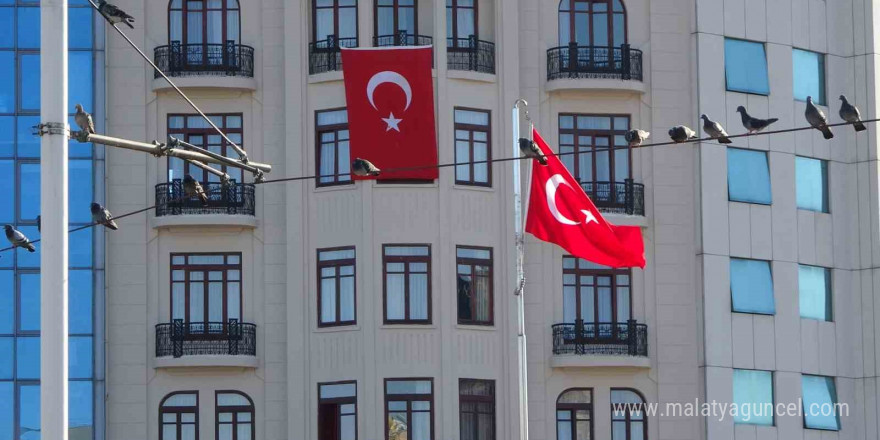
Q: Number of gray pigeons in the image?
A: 13